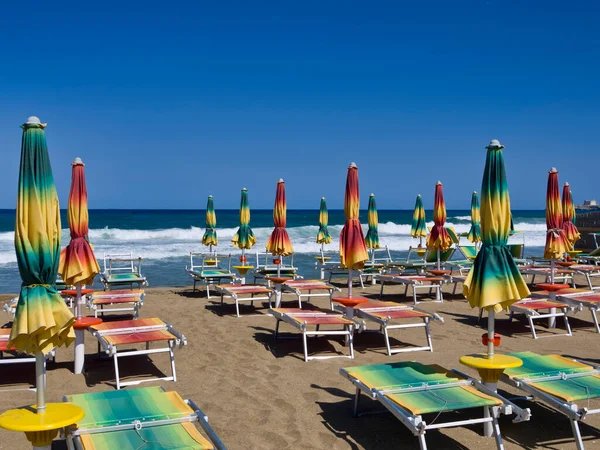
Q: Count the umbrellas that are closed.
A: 14